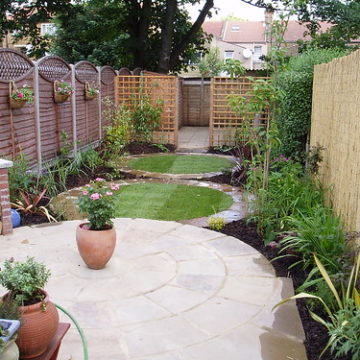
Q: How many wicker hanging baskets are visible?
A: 3